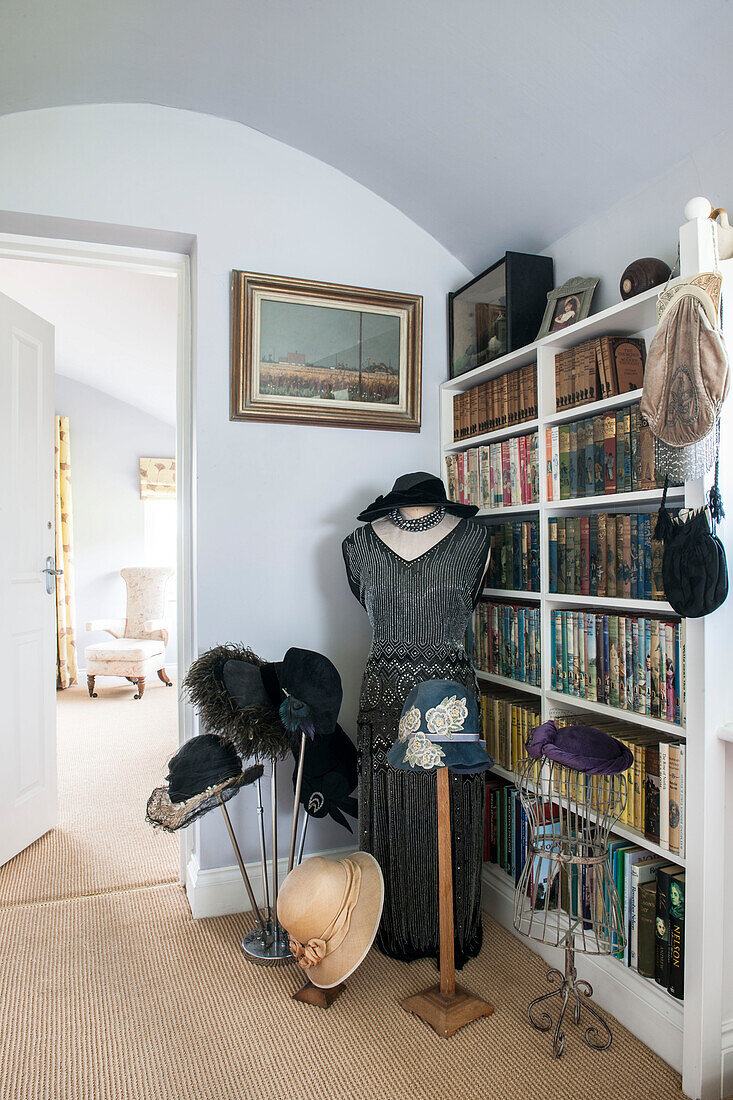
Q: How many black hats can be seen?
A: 5